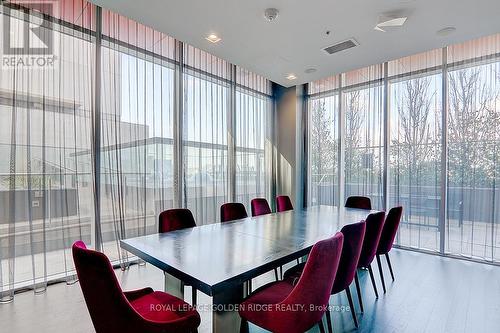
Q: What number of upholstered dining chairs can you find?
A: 10